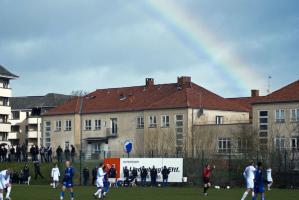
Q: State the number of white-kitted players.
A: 5